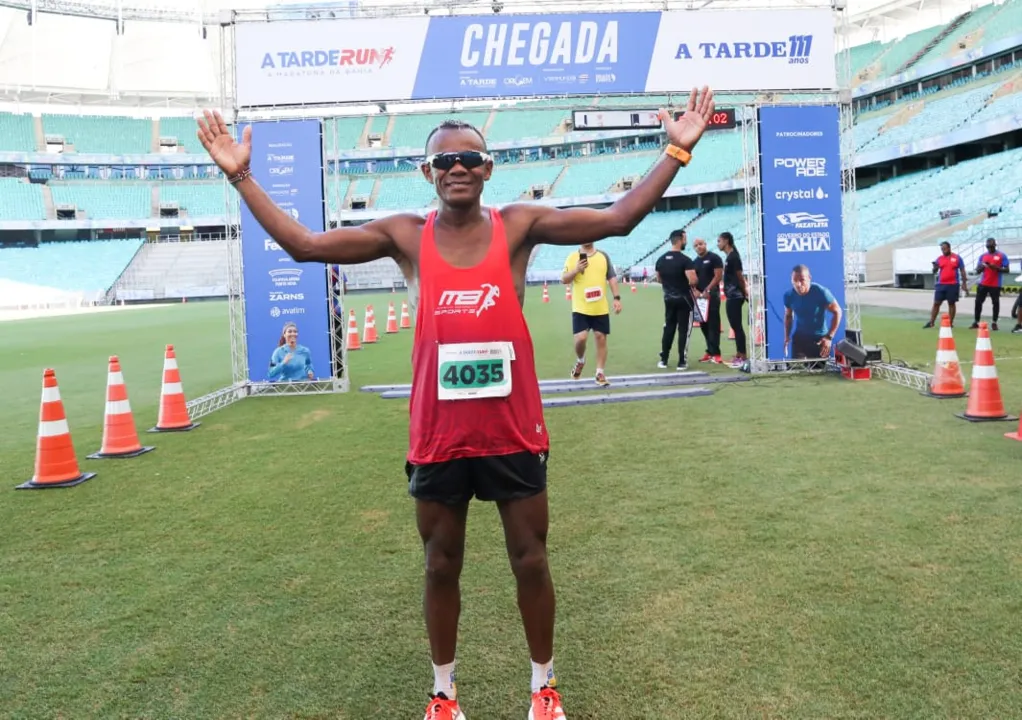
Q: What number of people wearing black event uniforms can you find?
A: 3